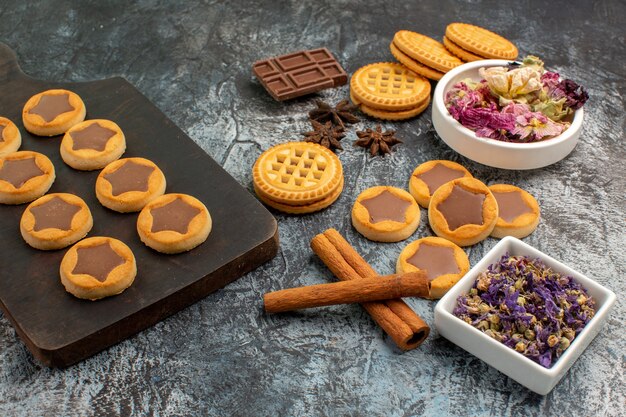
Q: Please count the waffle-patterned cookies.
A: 4